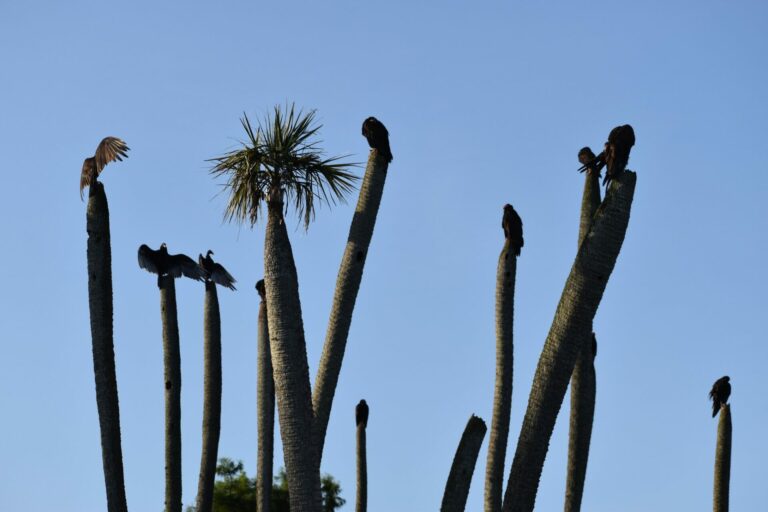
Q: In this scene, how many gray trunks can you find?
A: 12